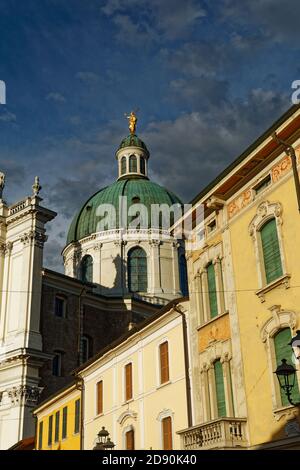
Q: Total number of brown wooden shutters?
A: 5